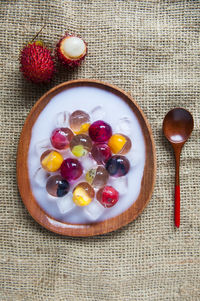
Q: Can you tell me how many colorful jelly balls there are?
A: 13